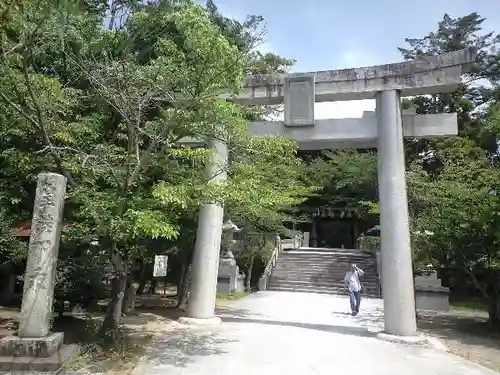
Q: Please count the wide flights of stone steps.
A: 1